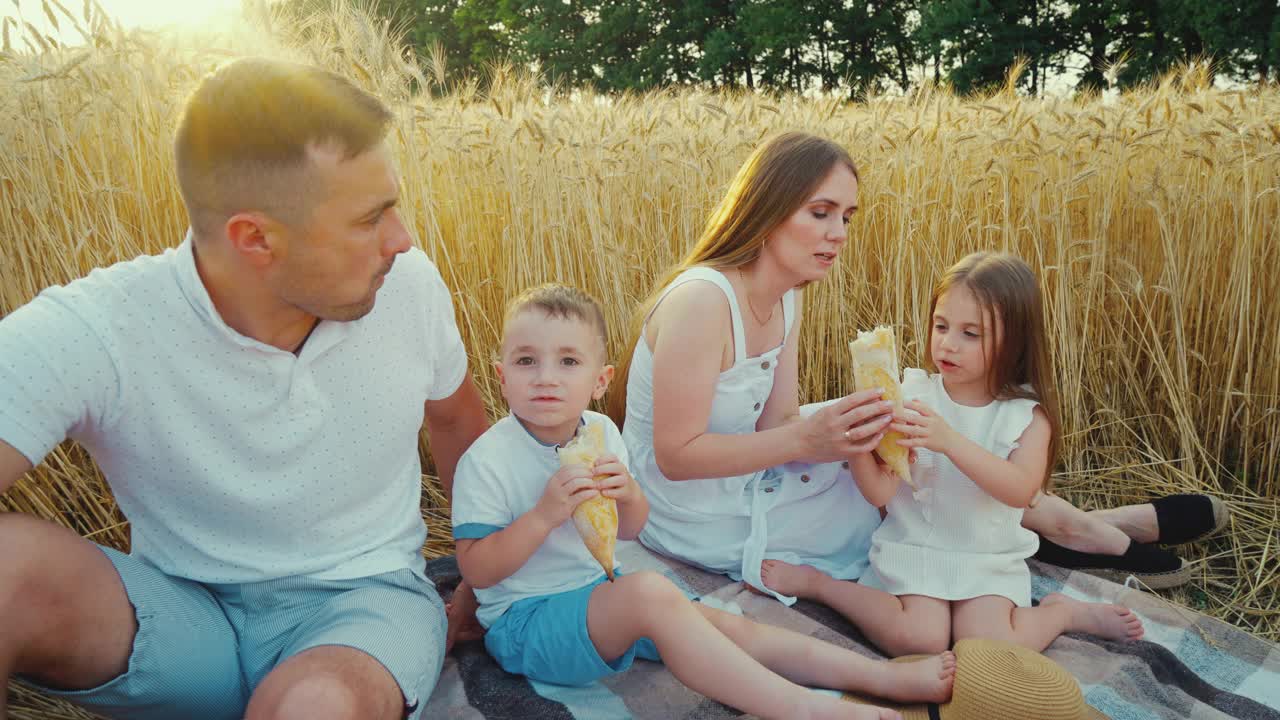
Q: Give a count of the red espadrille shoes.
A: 0